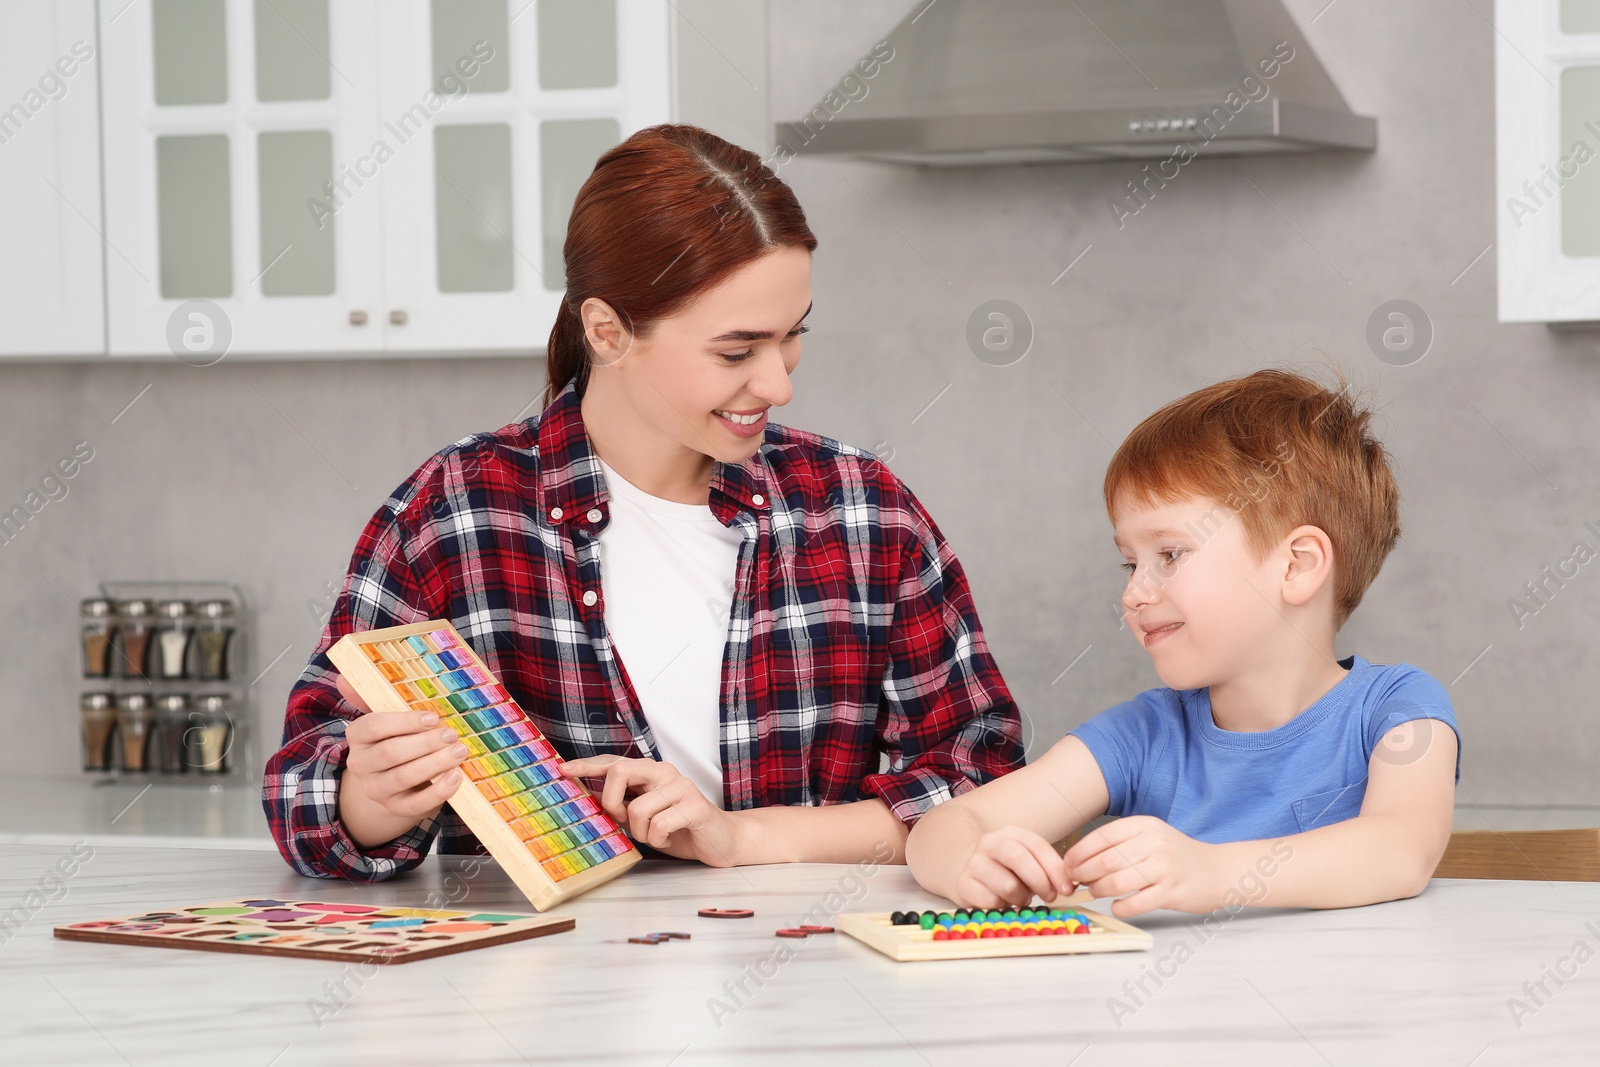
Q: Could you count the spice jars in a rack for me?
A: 8